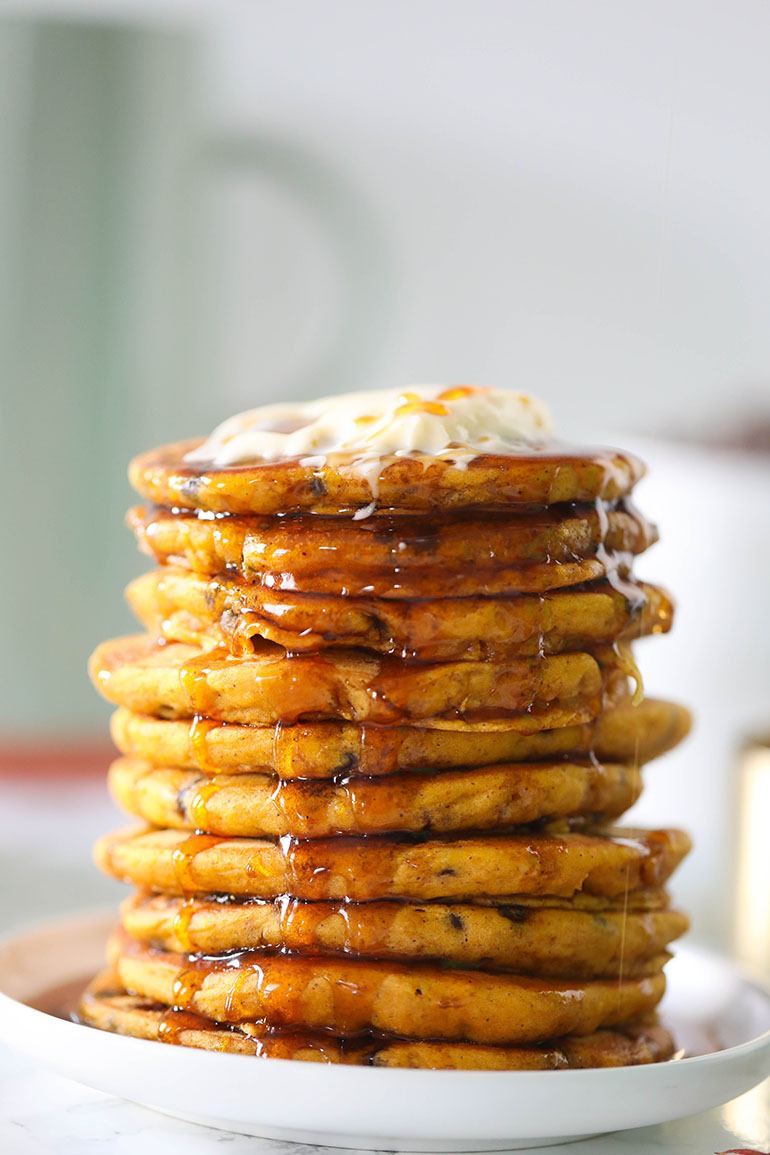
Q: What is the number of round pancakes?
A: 10